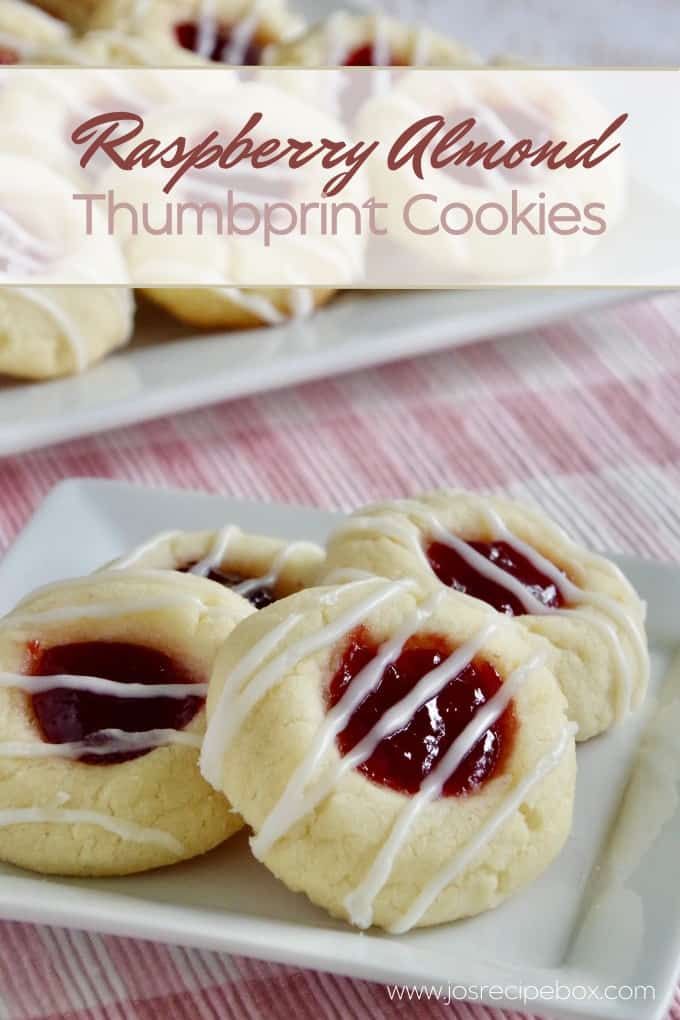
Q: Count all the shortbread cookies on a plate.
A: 4